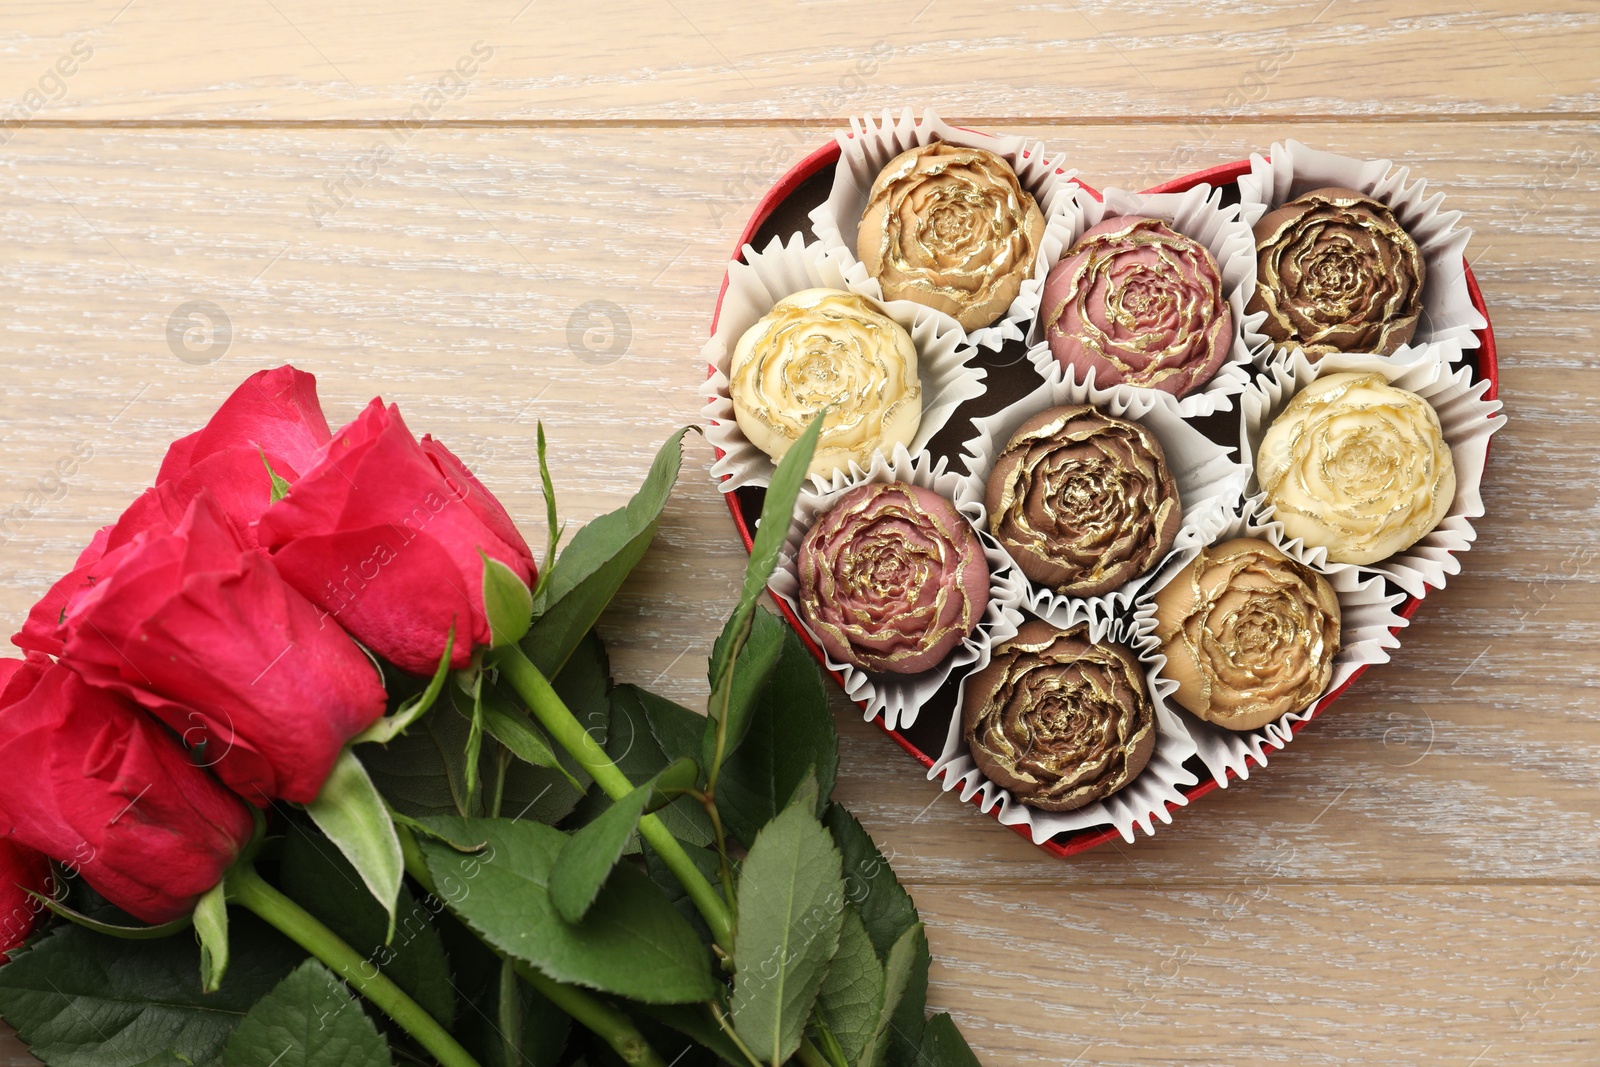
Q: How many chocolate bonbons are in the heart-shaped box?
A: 9